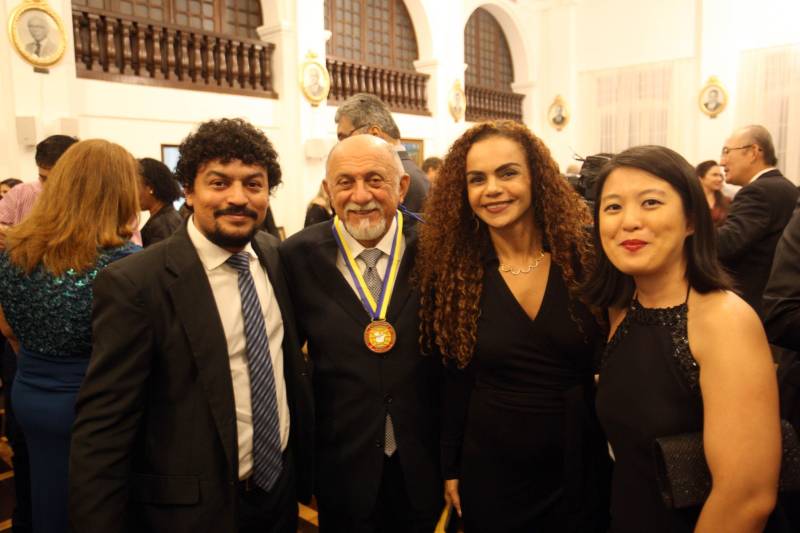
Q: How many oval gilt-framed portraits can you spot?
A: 5